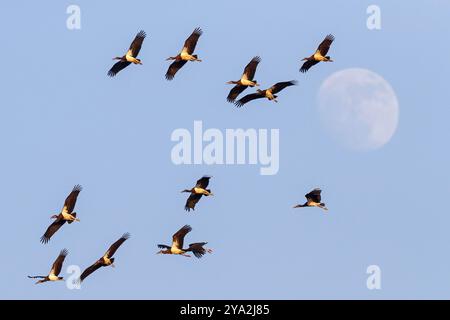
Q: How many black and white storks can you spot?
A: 12